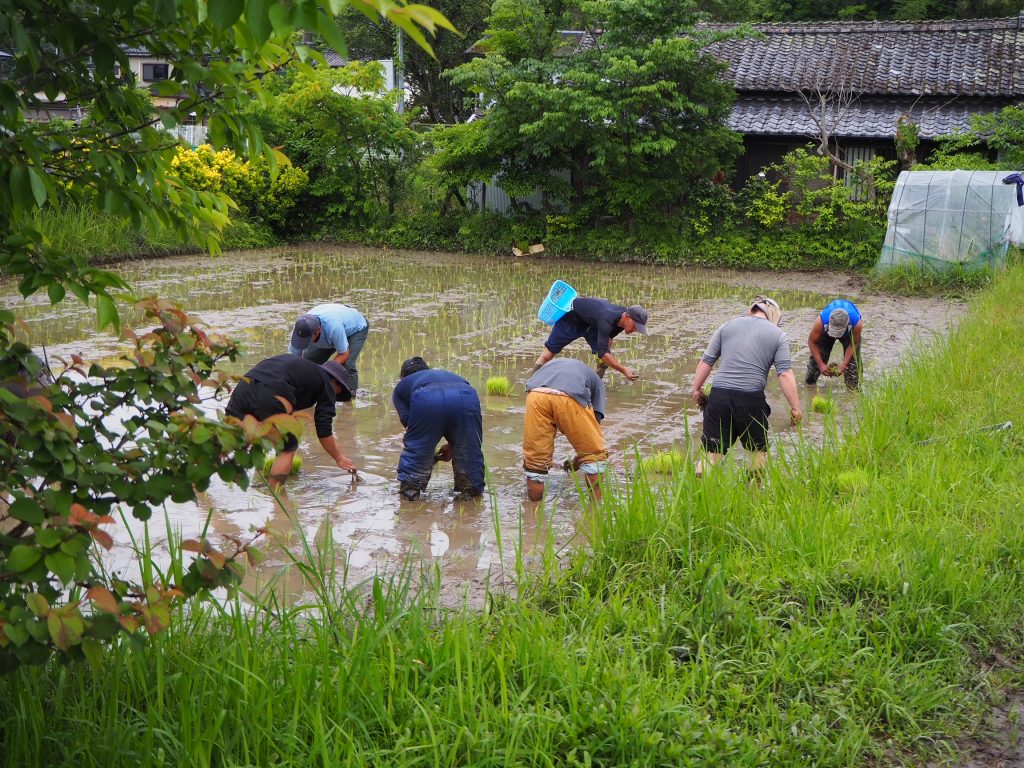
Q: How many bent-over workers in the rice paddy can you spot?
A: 7